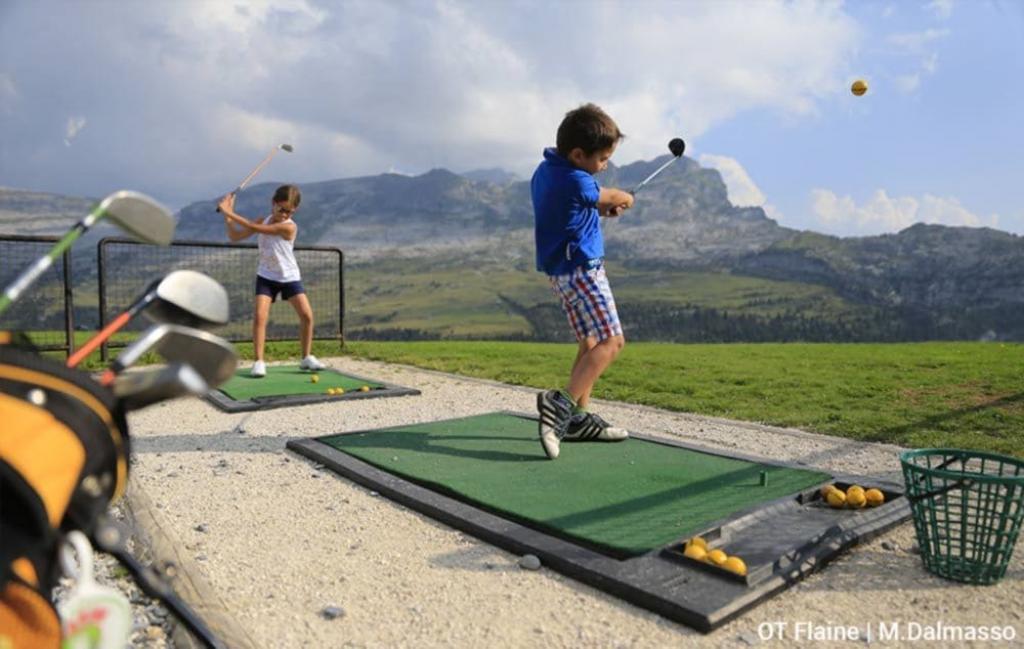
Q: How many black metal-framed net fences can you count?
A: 2